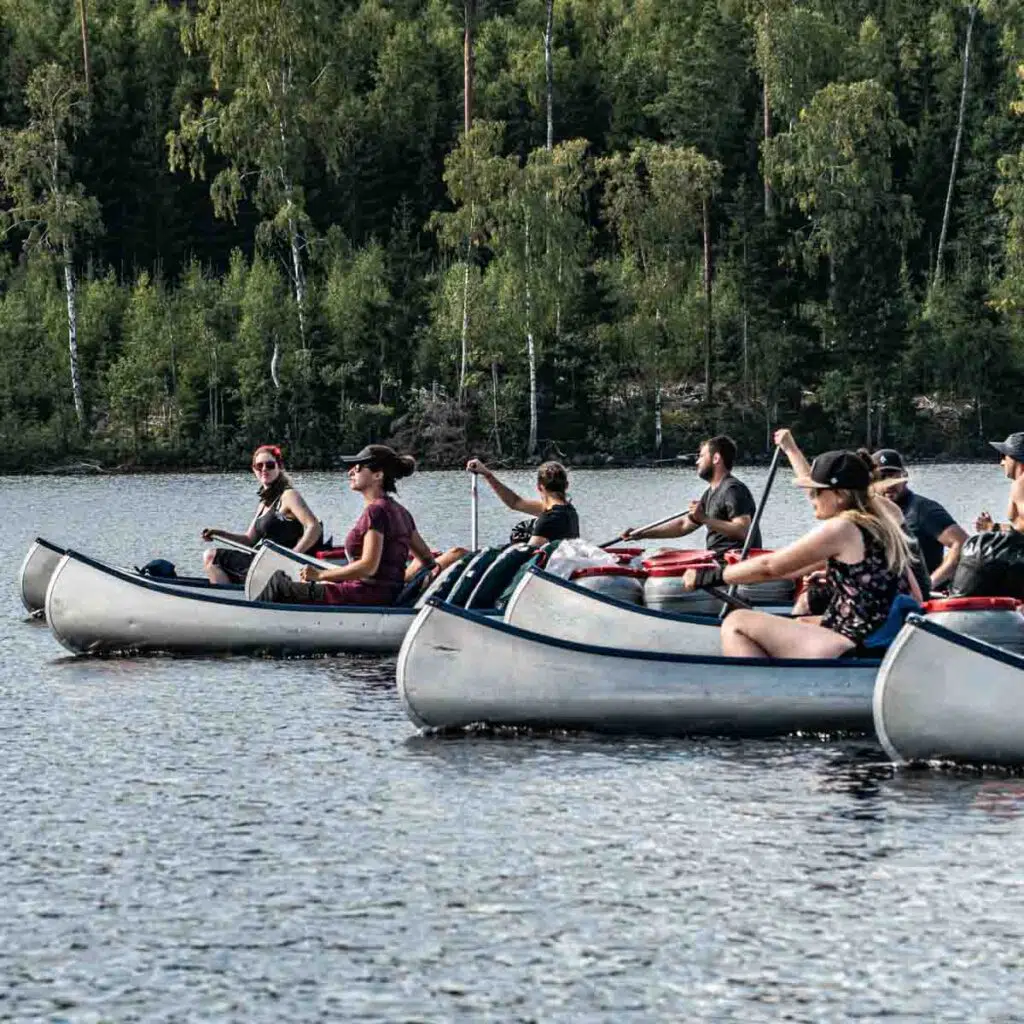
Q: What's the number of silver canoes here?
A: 6